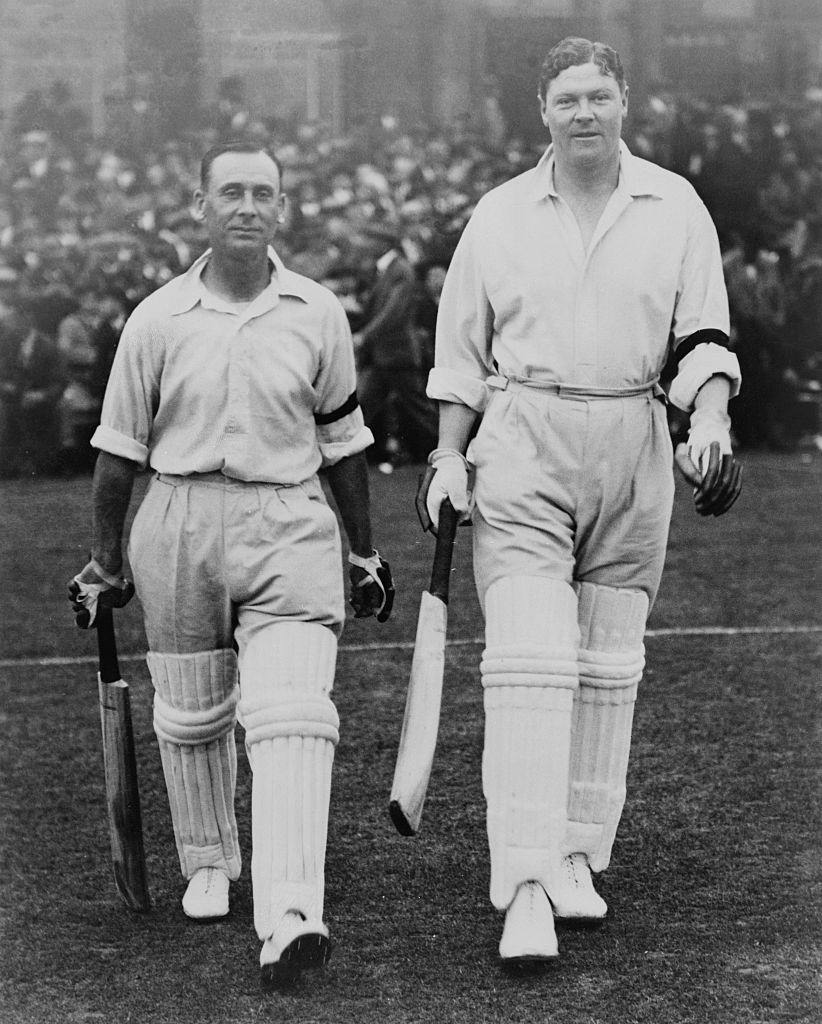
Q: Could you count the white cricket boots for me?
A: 4